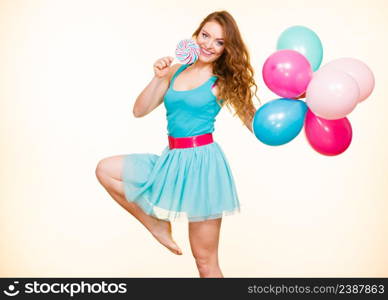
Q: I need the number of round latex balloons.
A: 6